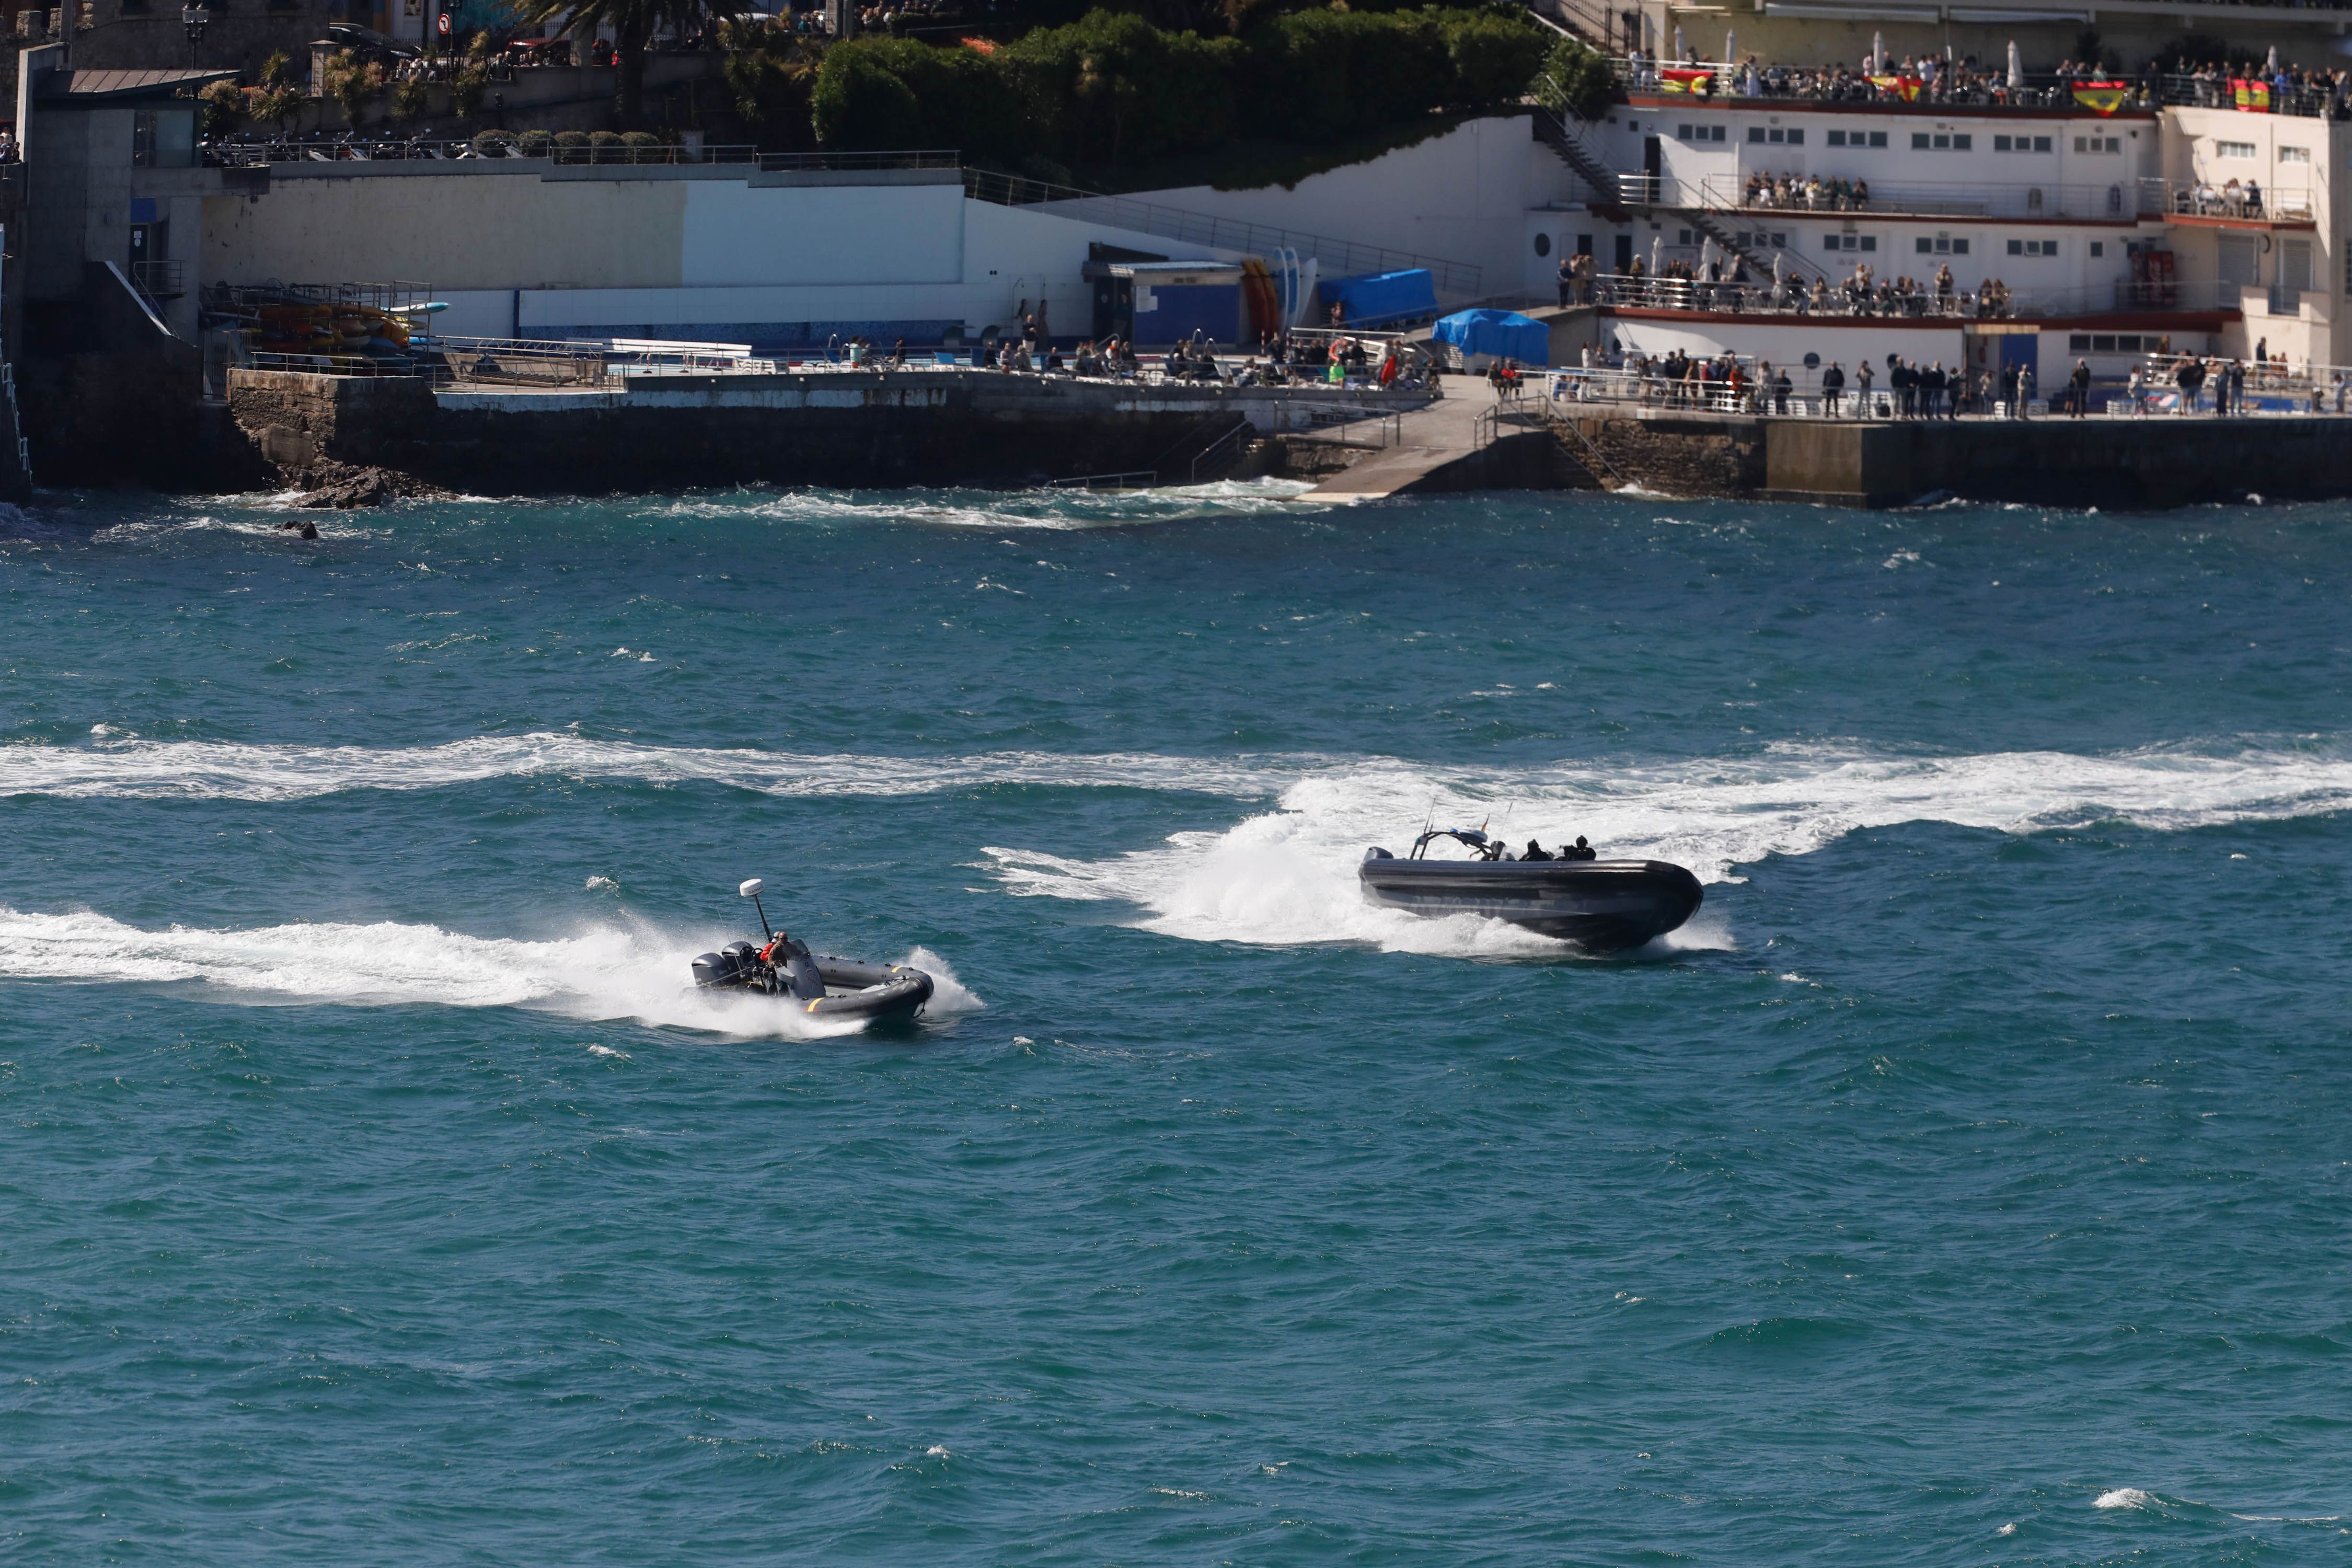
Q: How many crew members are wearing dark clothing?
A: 2